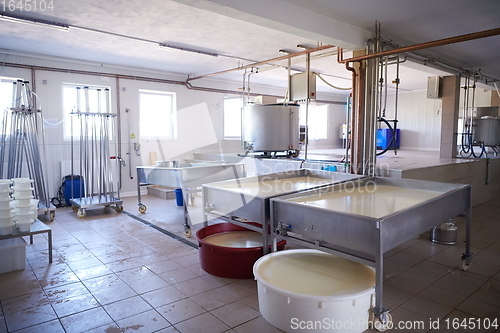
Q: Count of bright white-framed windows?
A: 5